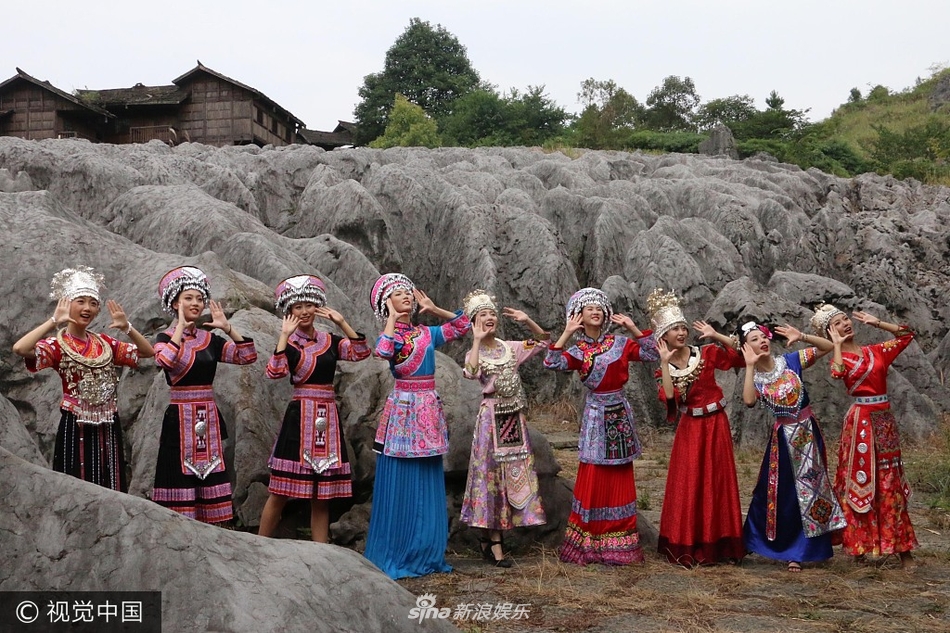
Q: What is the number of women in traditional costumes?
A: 9